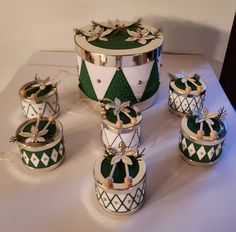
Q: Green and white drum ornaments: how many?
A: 7